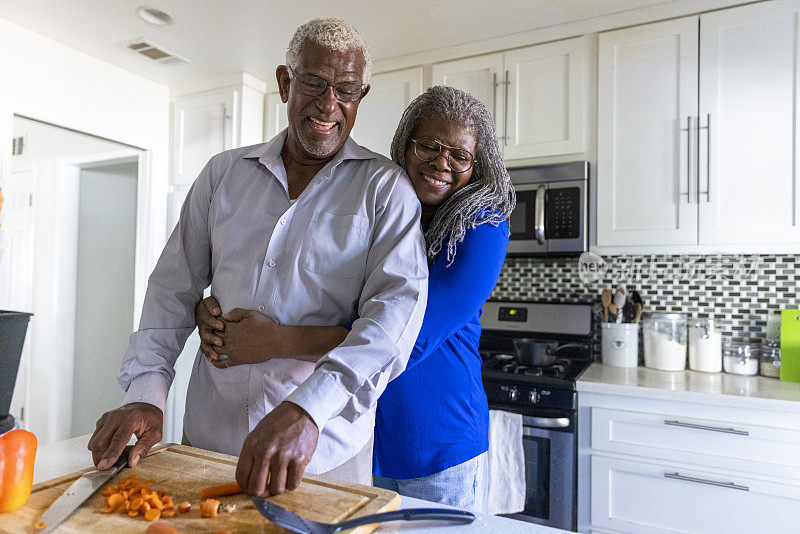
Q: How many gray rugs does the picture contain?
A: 0